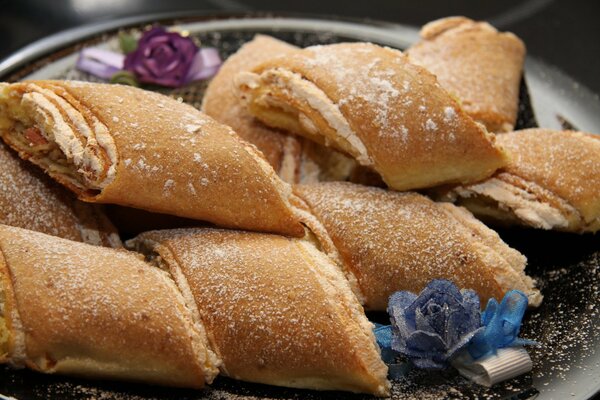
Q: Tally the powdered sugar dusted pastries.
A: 9